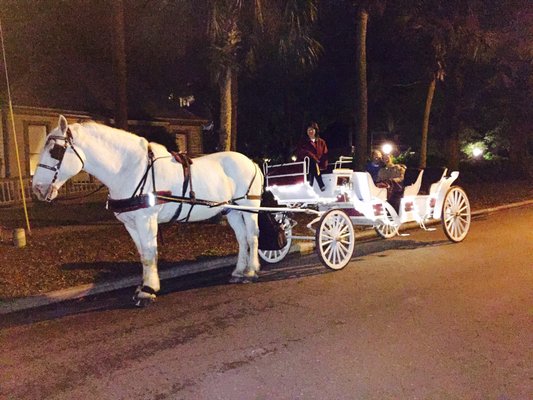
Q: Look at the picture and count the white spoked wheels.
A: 4